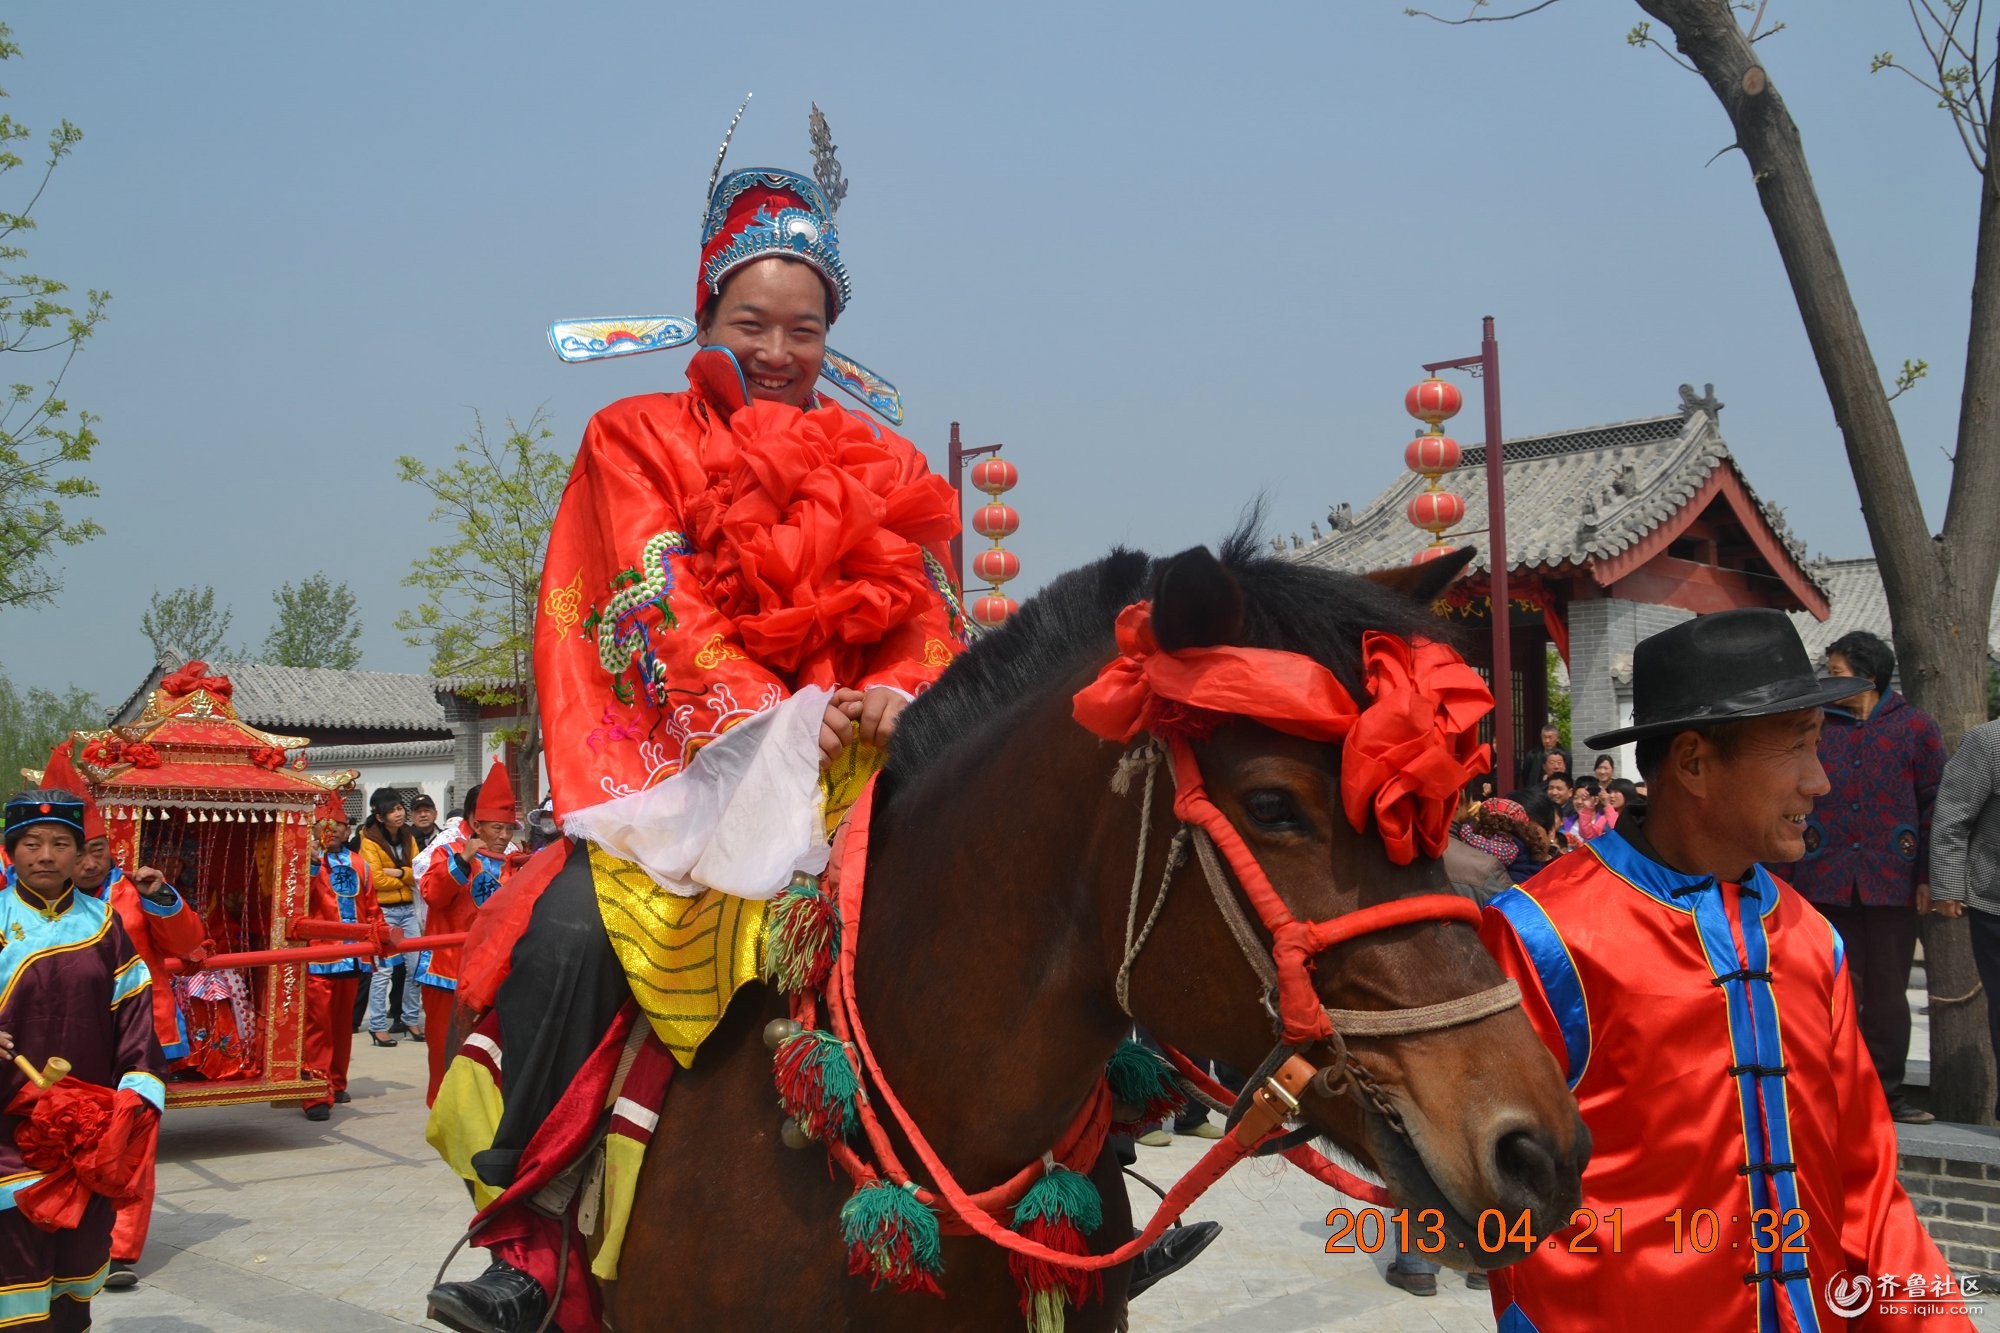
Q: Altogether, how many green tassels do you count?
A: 5